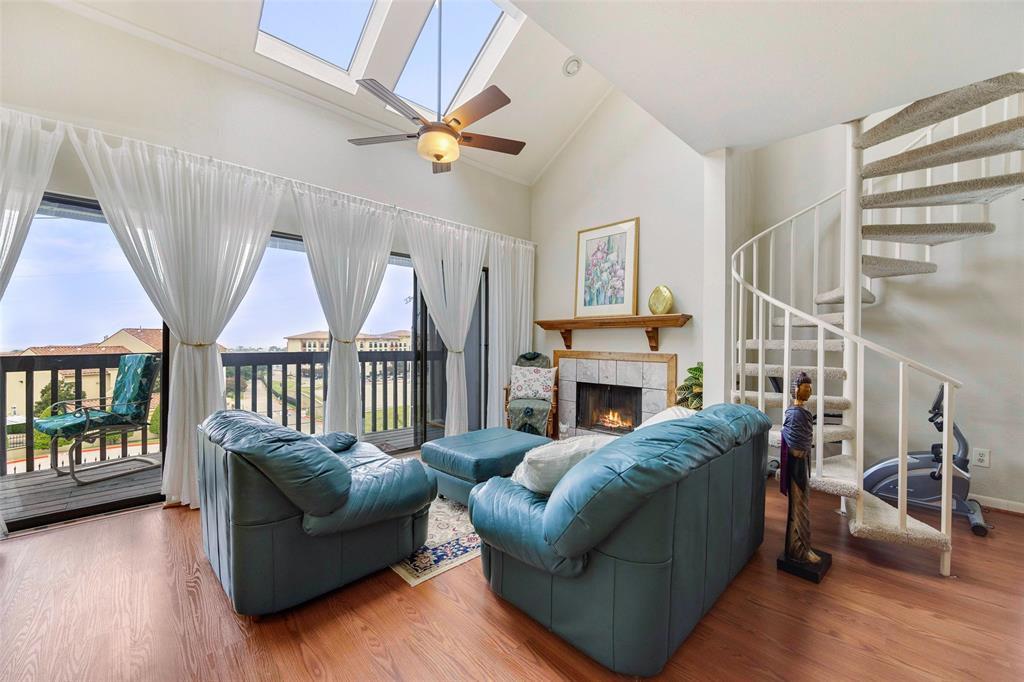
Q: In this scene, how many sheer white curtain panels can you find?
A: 5